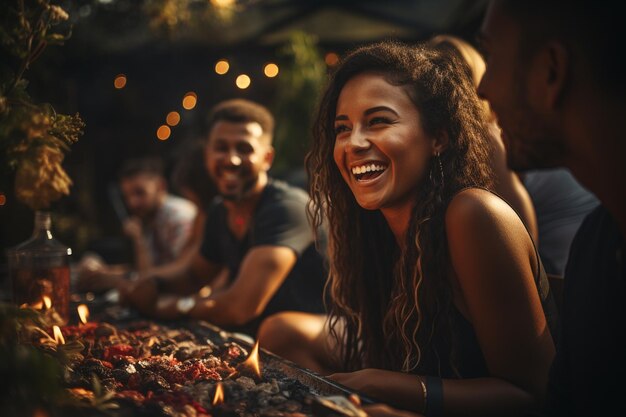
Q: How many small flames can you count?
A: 5